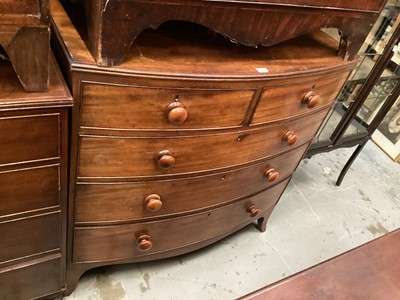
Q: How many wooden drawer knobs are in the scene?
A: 8